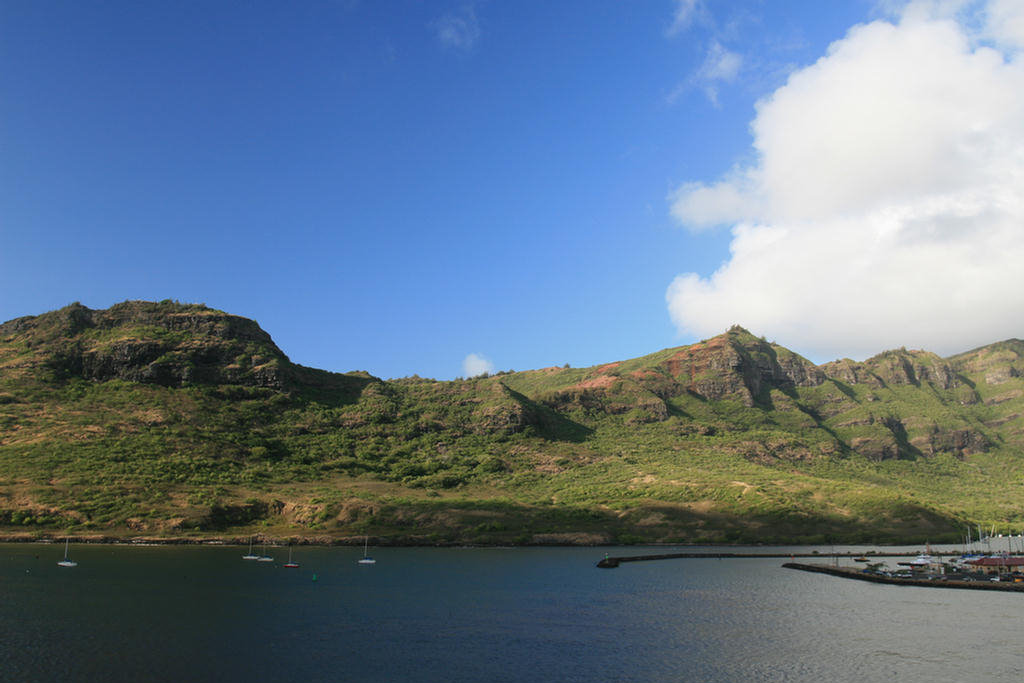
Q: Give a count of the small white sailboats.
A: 4